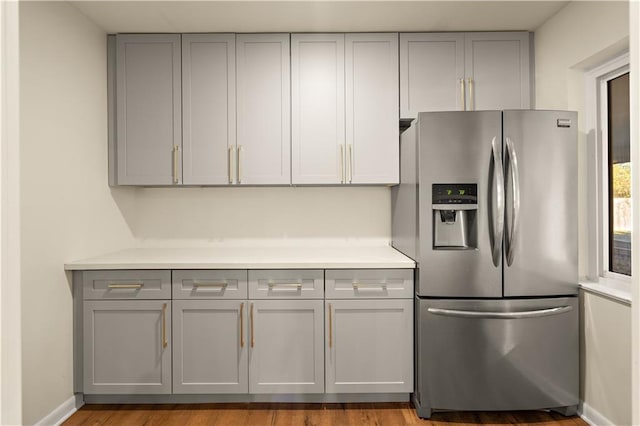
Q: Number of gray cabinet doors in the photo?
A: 11